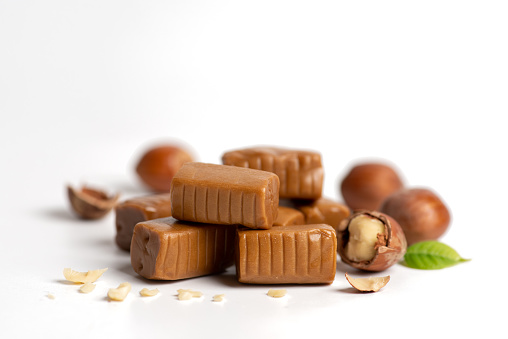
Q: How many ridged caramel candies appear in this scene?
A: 7